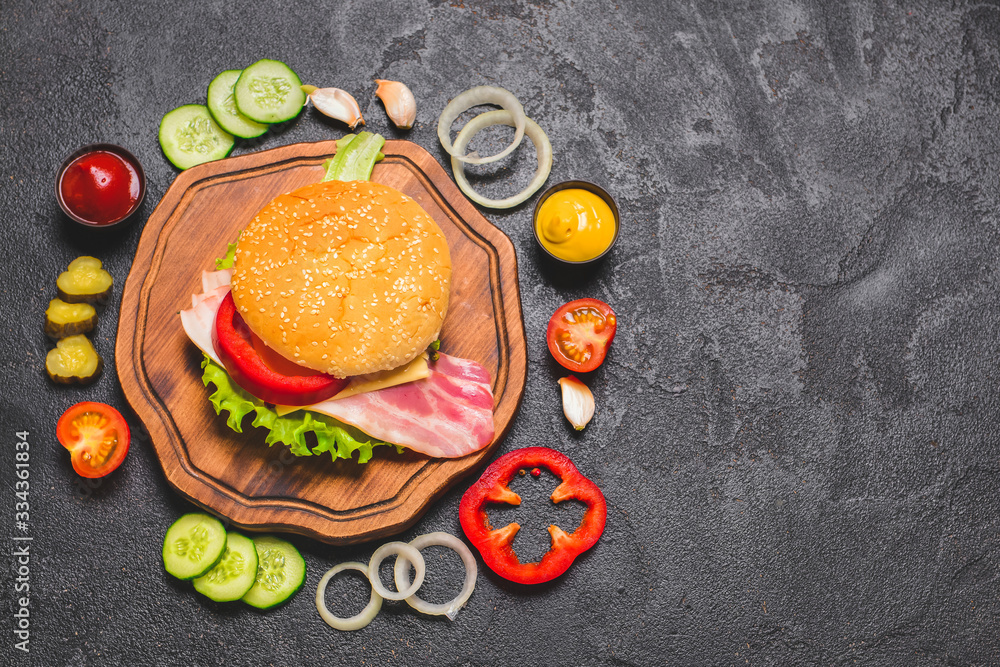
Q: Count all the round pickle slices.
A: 3